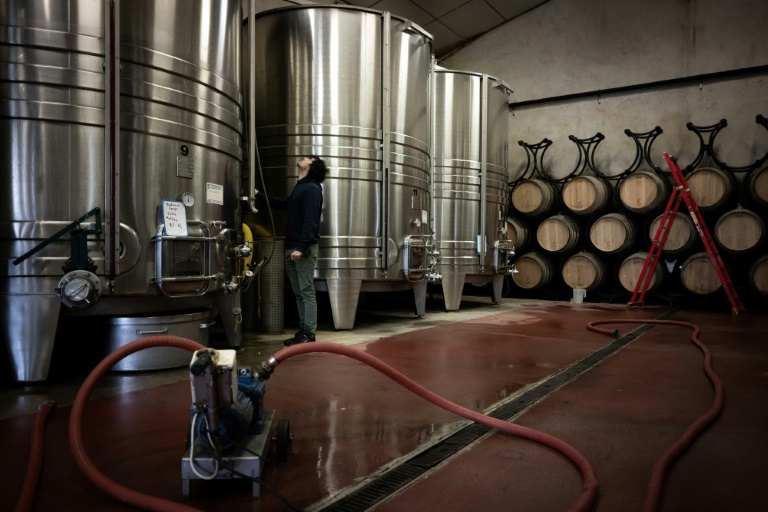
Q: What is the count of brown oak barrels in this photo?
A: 15